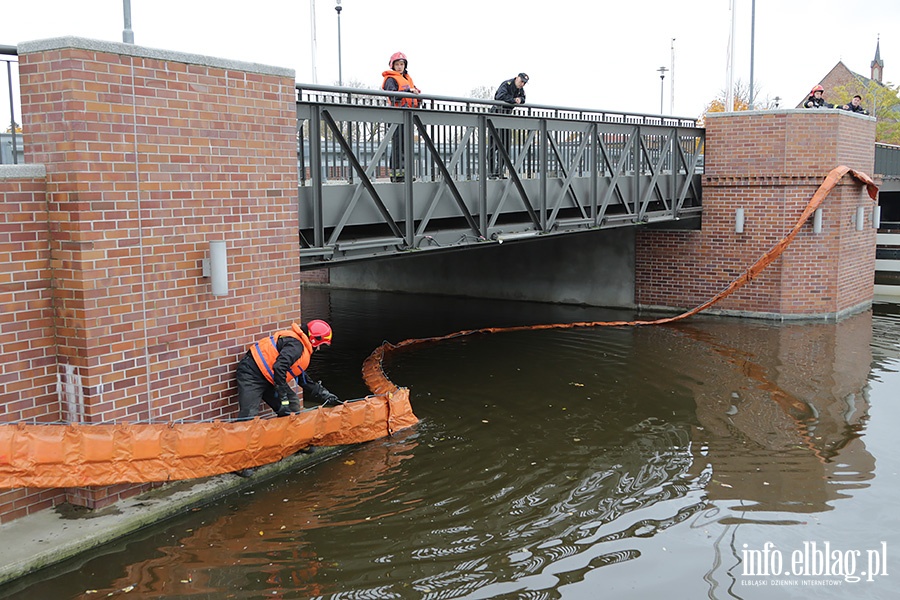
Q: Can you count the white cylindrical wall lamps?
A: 5